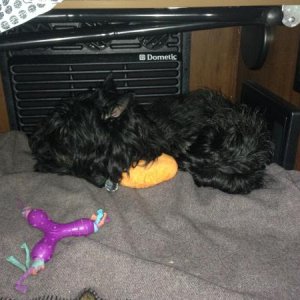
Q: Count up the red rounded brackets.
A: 0